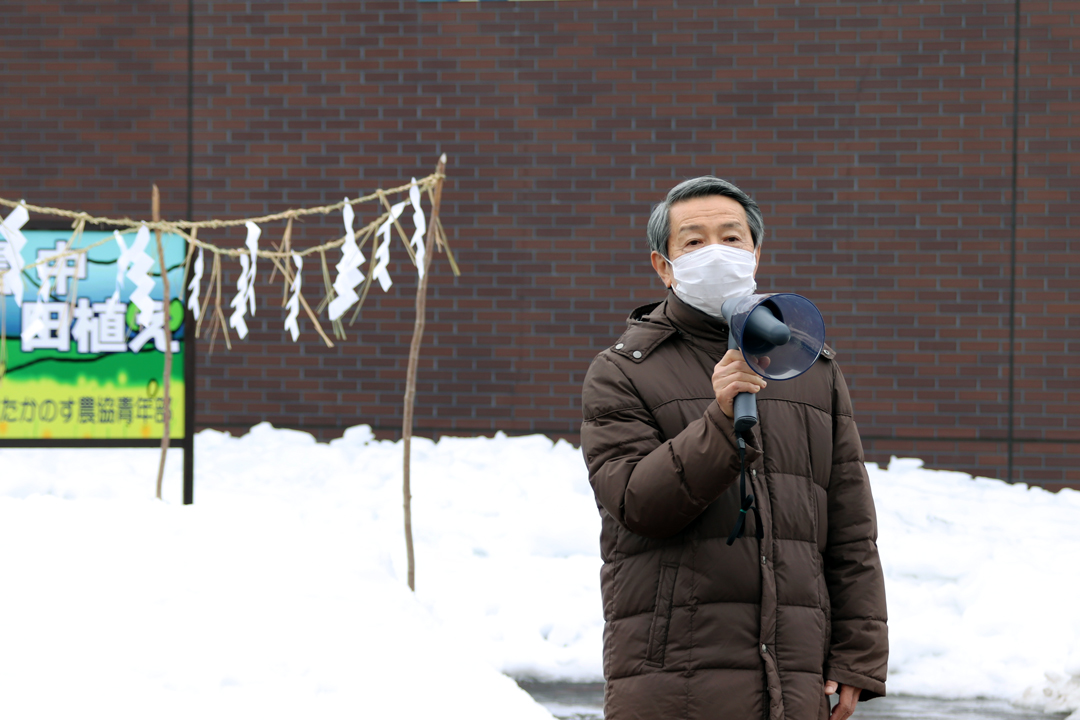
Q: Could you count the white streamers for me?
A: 11